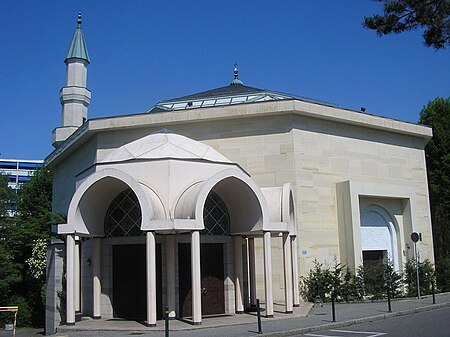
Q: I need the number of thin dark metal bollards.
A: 5